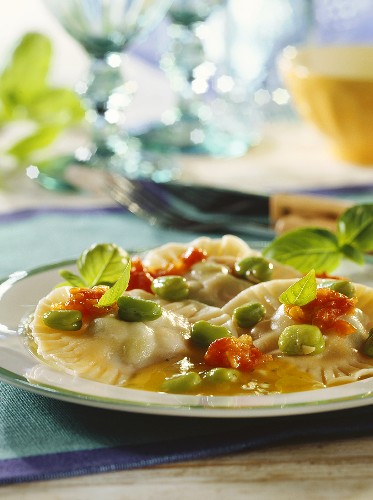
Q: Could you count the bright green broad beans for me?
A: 11